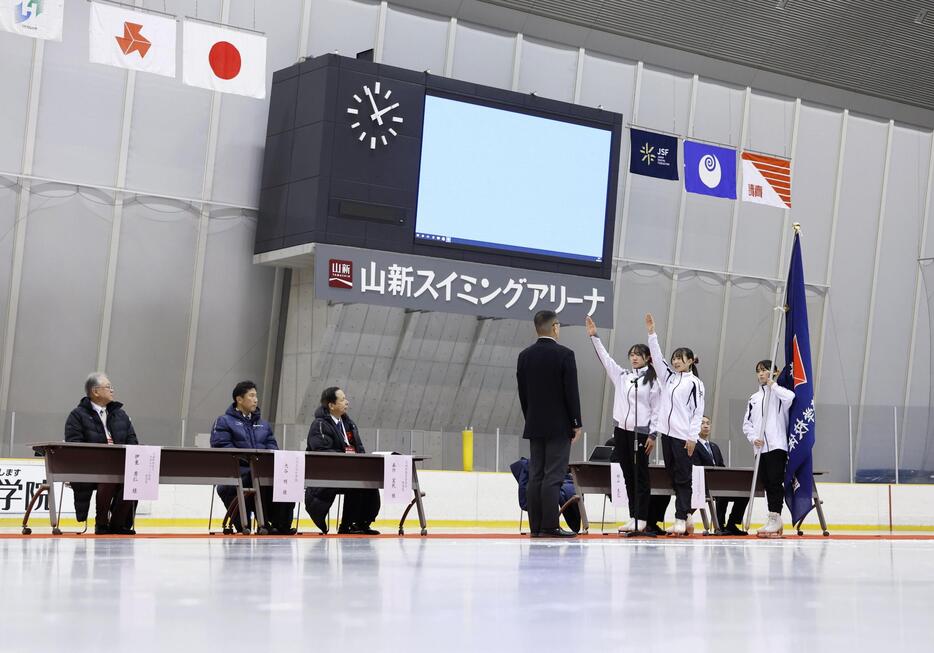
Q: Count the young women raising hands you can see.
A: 2